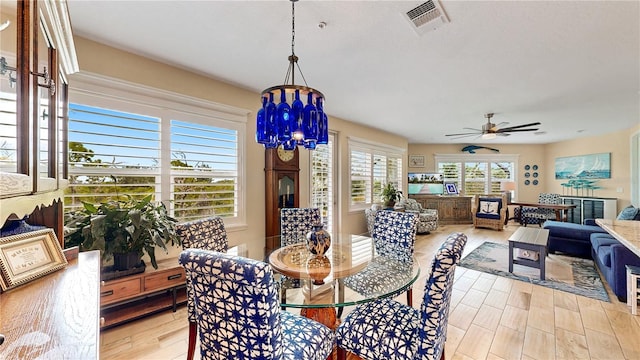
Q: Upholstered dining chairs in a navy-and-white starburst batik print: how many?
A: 5